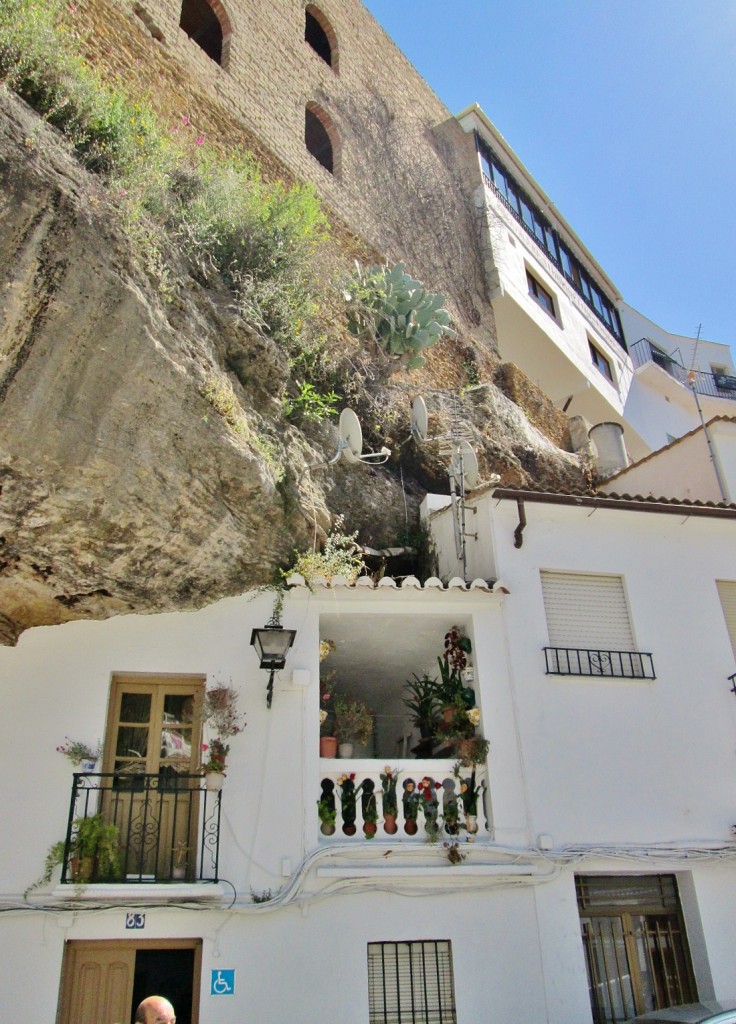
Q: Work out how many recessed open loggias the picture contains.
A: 1